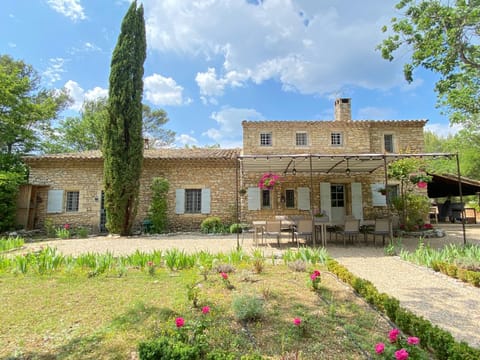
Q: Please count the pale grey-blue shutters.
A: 8